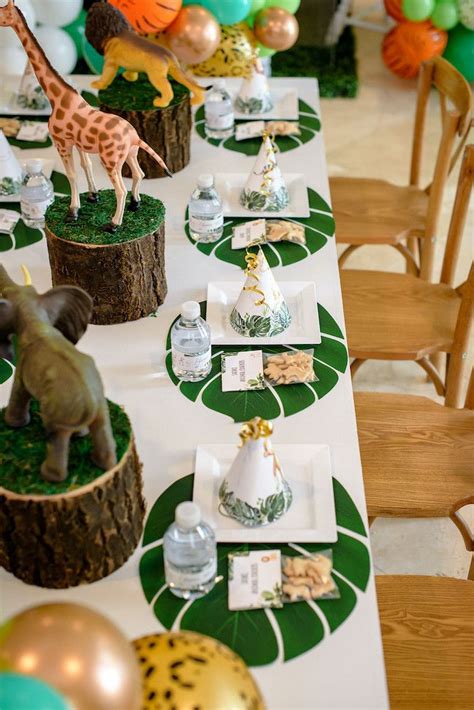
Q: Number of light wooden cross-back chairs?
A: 4